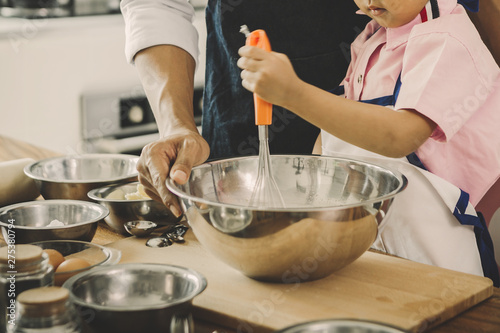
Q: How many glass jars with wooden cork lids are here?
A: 2